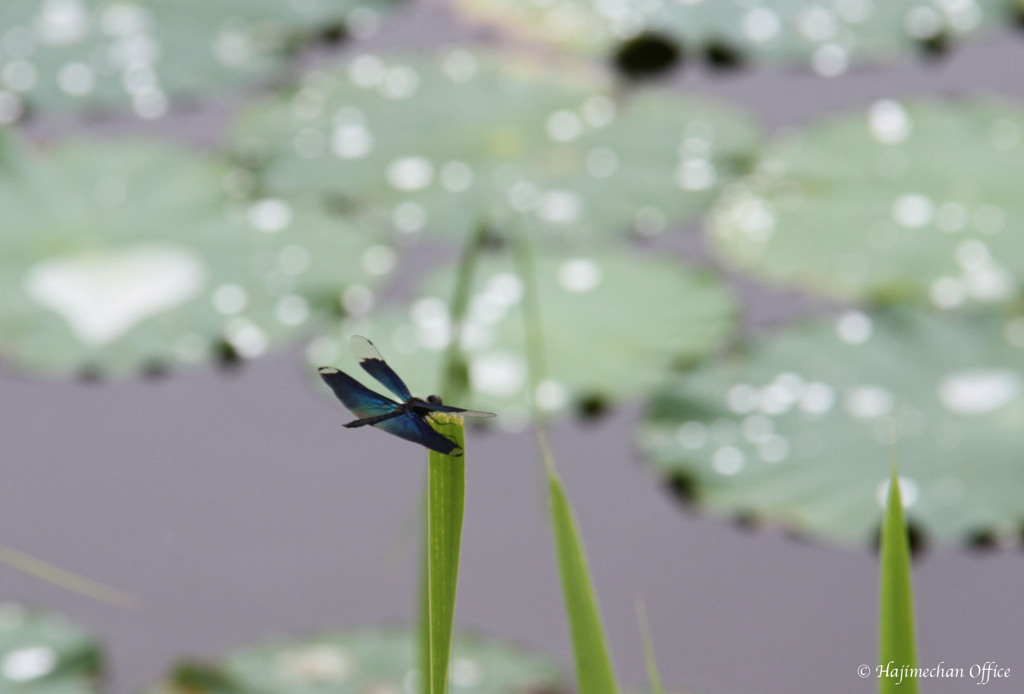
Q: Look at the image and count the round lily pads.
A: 9